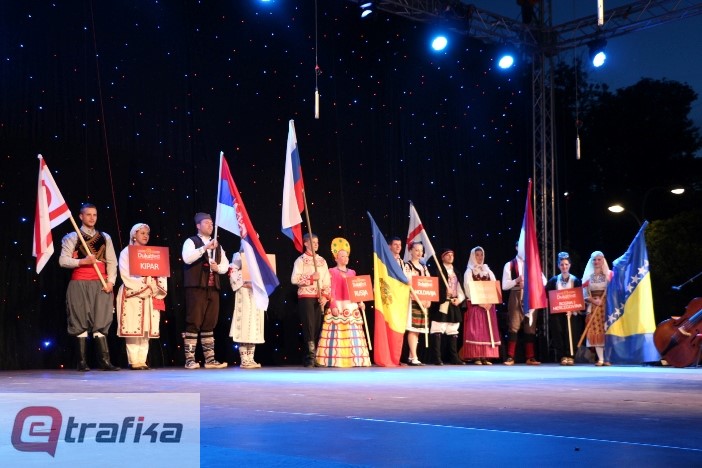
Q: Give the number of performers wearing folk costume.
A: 13